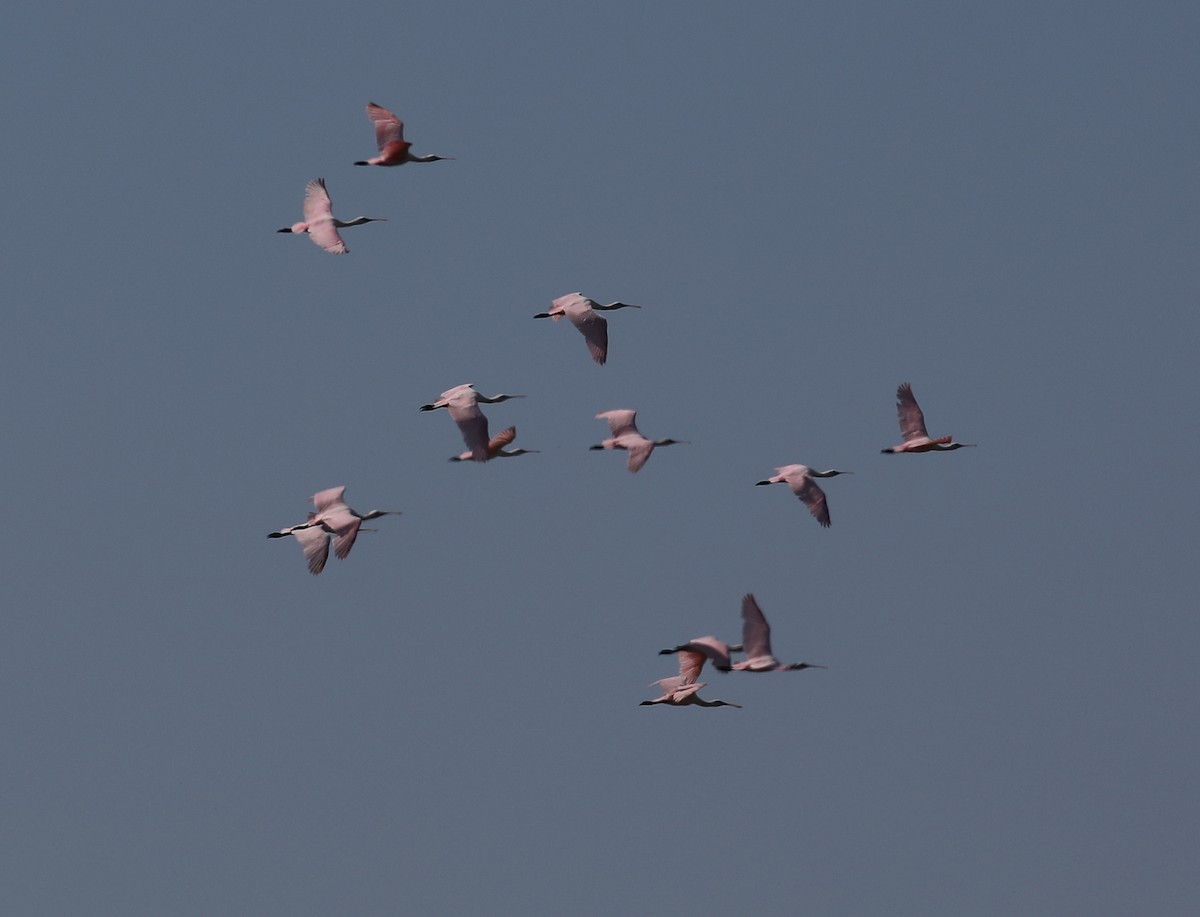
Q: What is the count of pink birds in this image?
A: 13